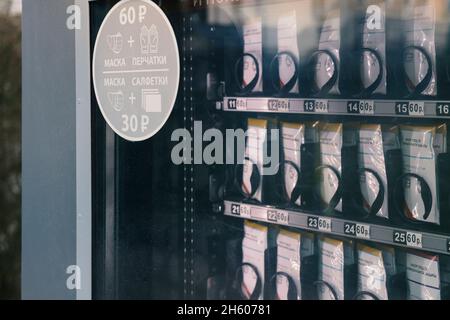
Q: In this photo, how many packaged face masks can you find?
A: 15